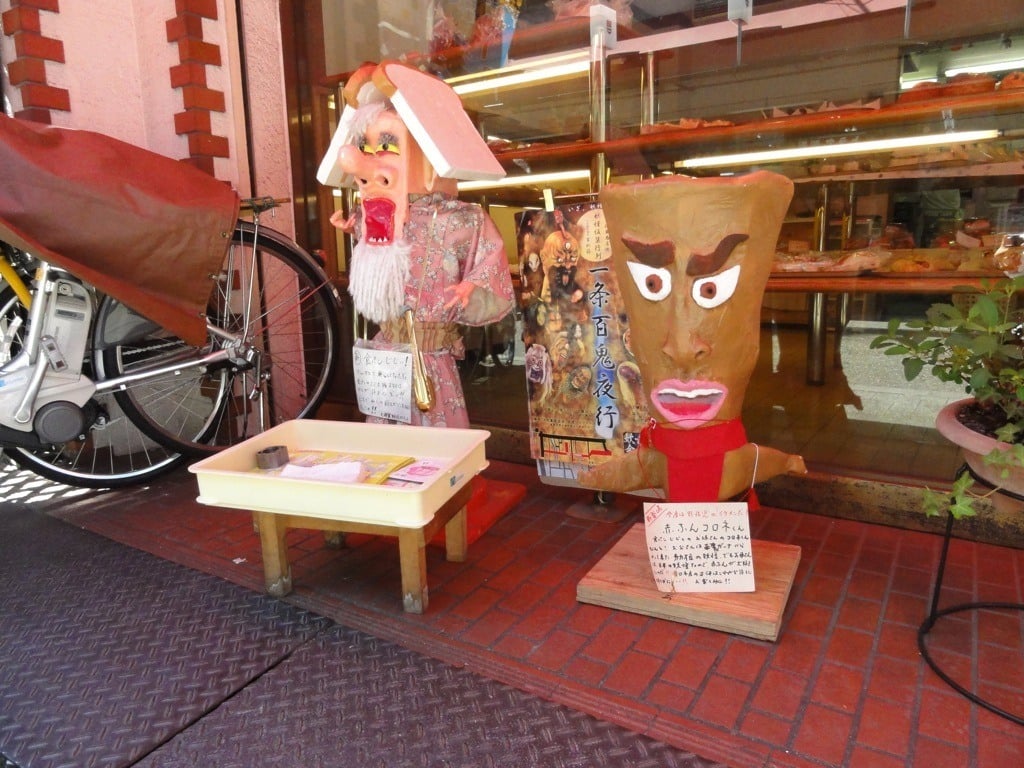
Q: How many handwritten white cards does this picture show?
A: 2